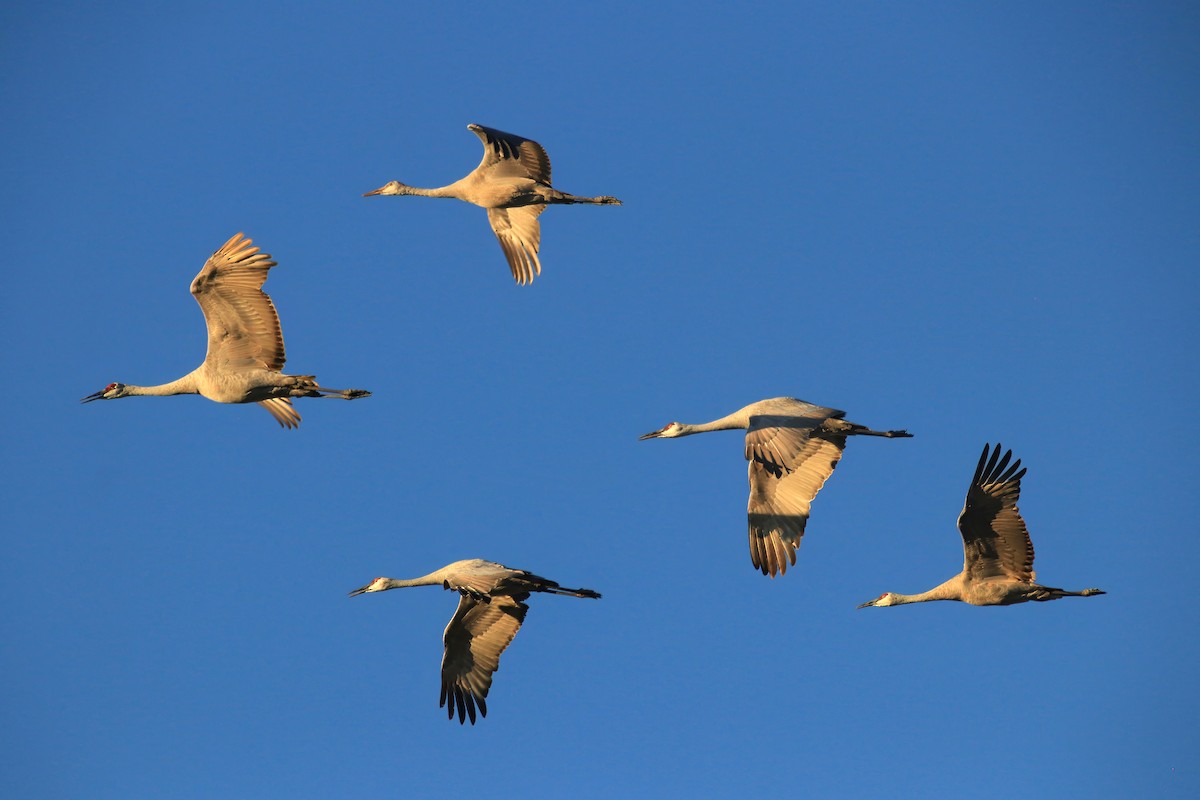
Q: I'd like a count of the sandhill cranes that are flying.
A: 5